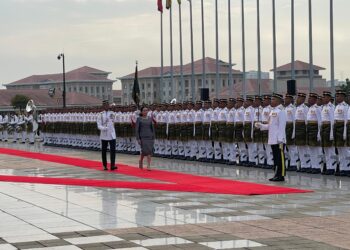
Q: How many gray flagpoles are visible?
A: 13